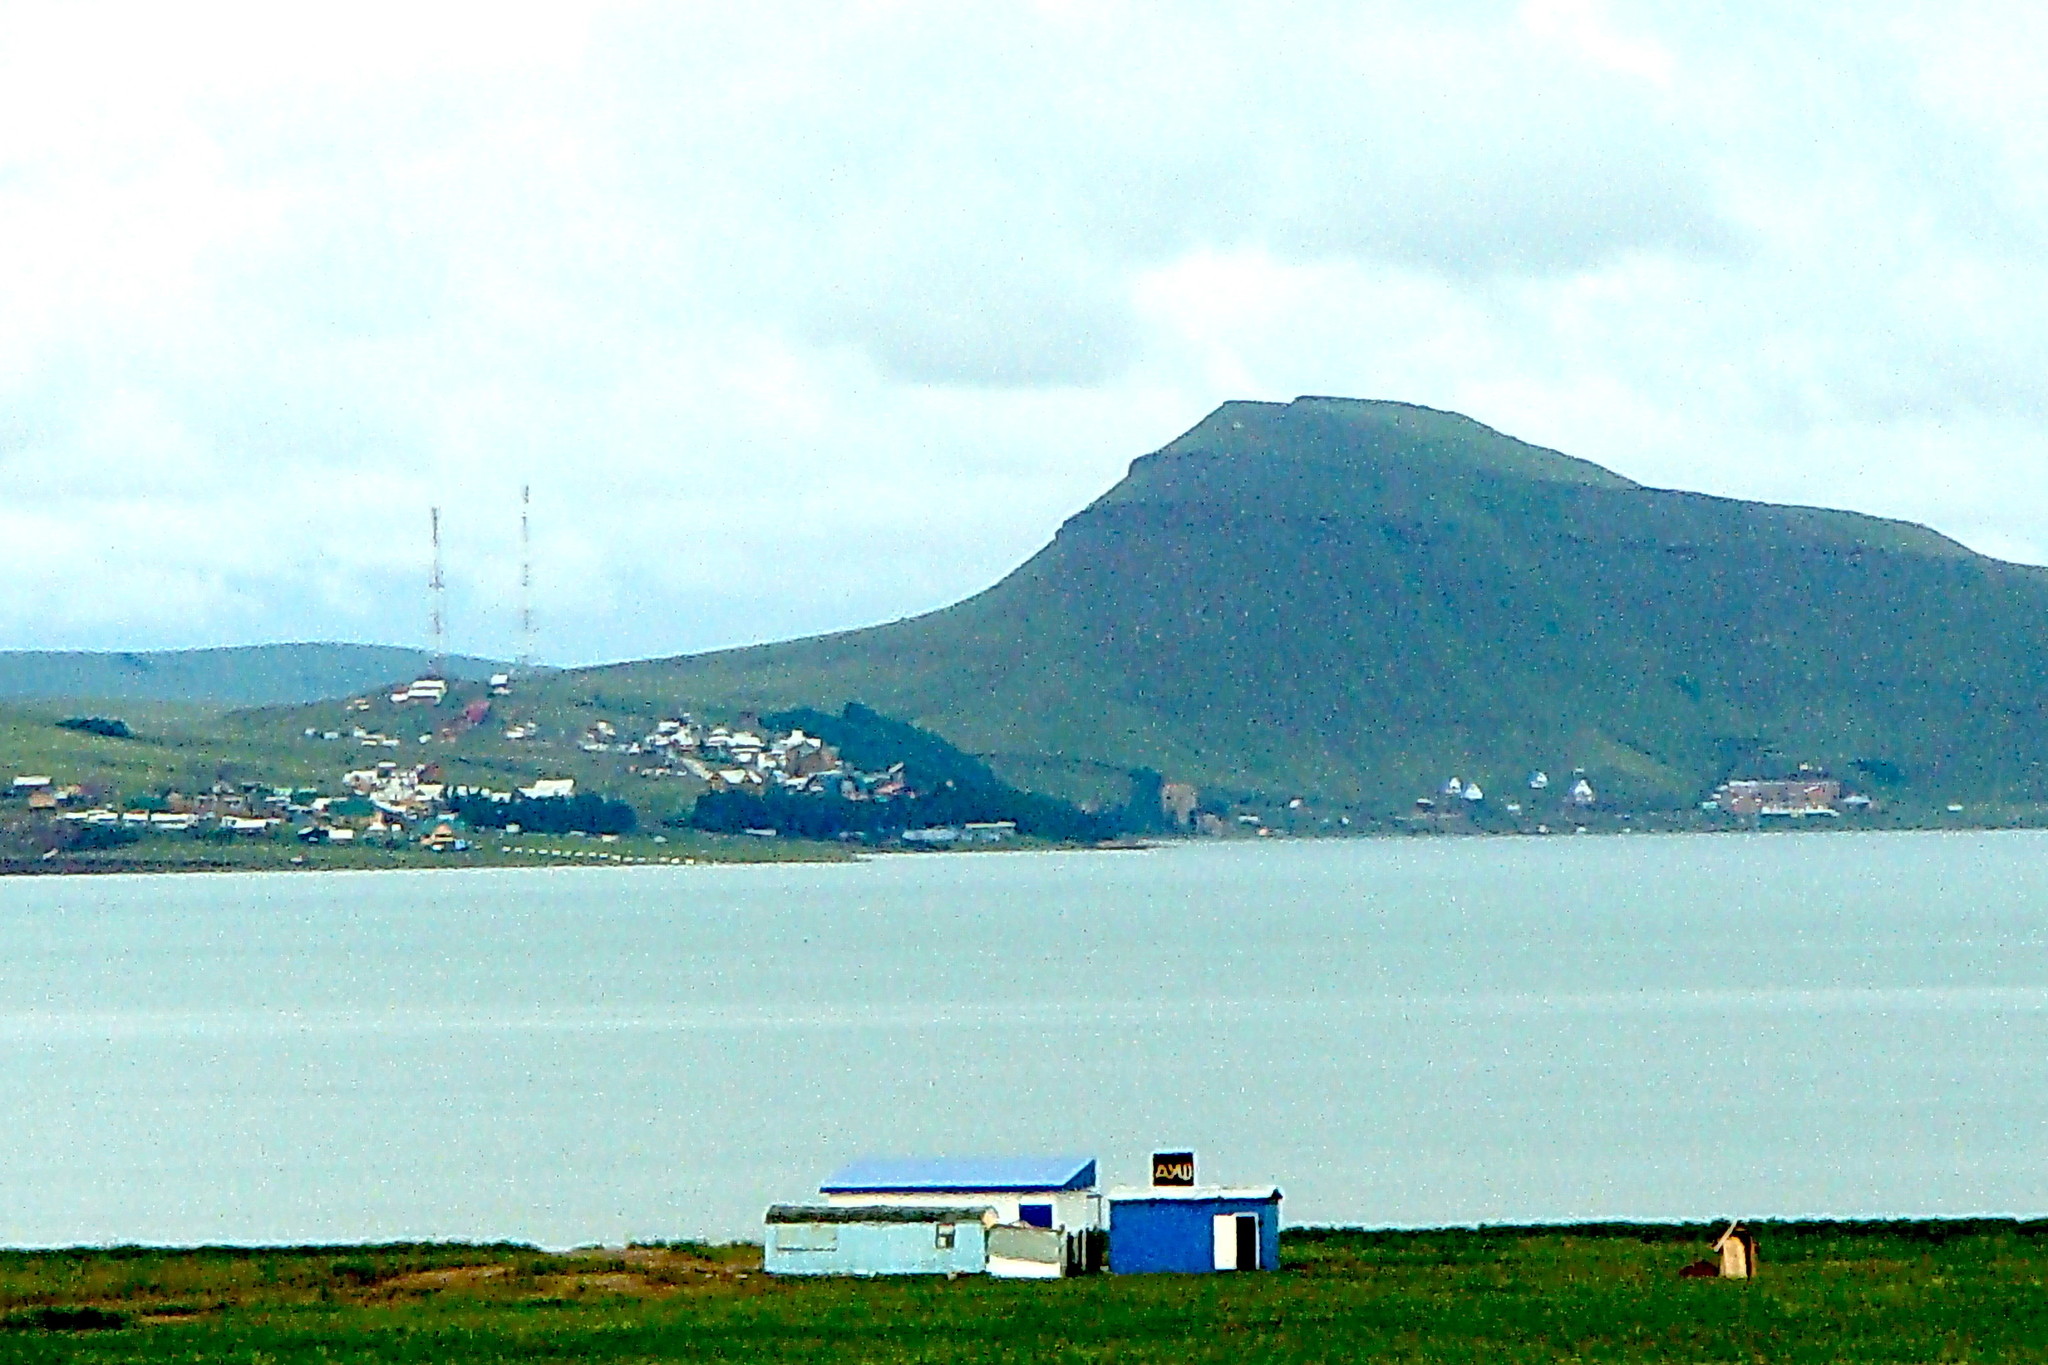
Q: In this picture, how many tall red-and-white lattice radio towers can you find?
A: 2